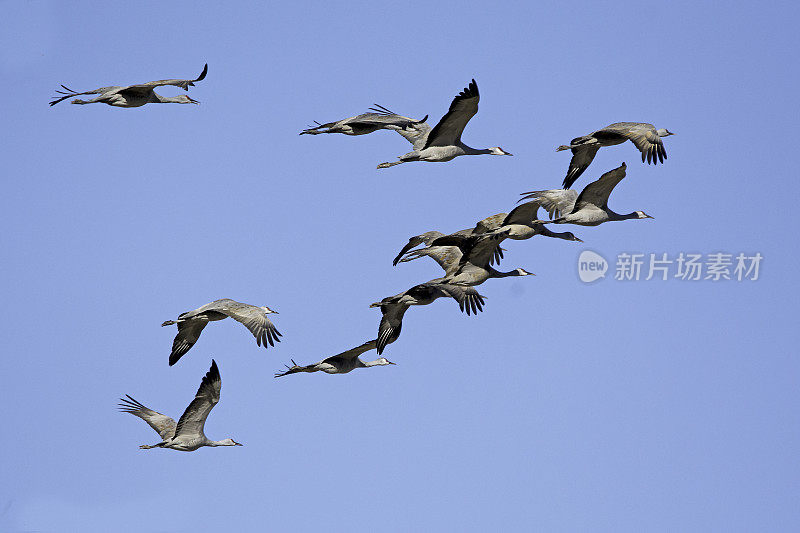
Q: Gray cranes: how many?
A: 12